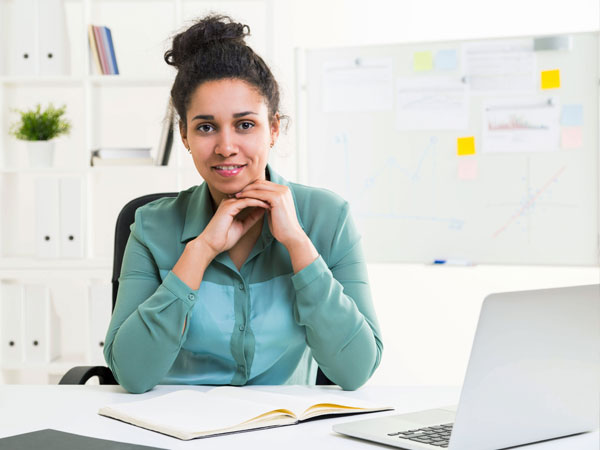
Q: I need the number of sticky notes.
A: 7